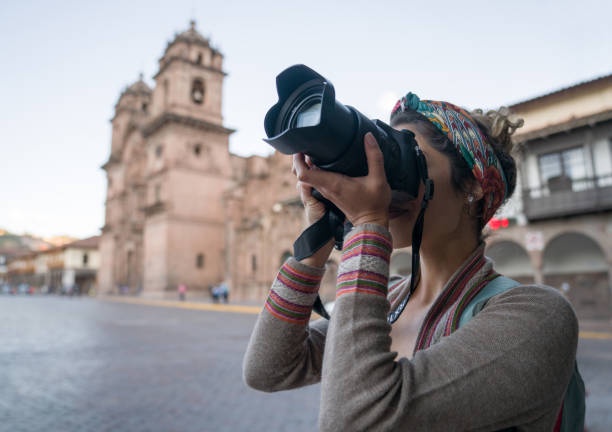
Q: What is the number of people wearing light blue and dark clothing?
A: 2